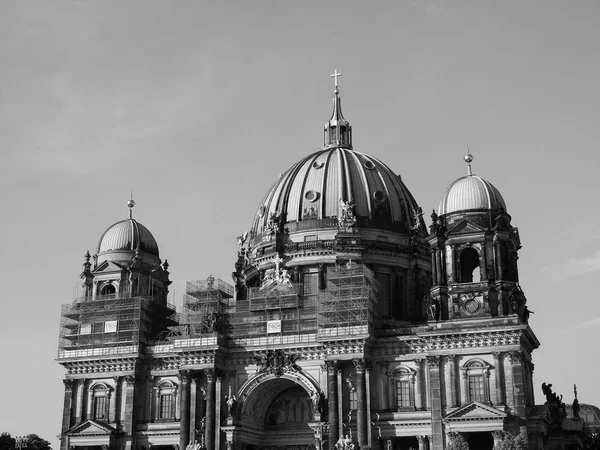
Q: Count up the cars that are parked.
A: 0